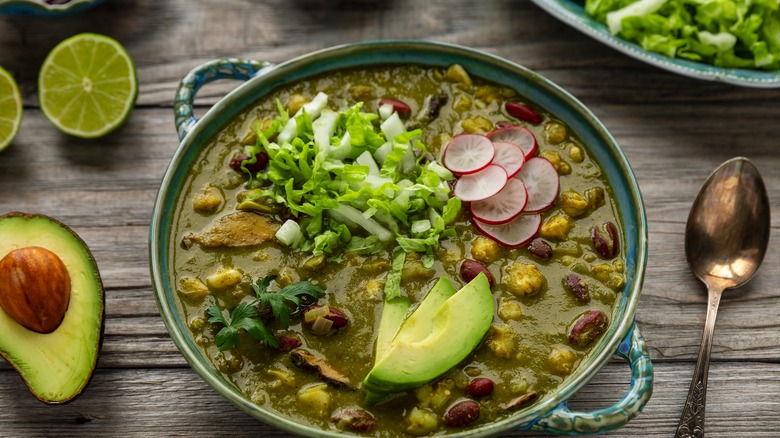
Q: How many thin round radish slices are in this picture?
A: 7